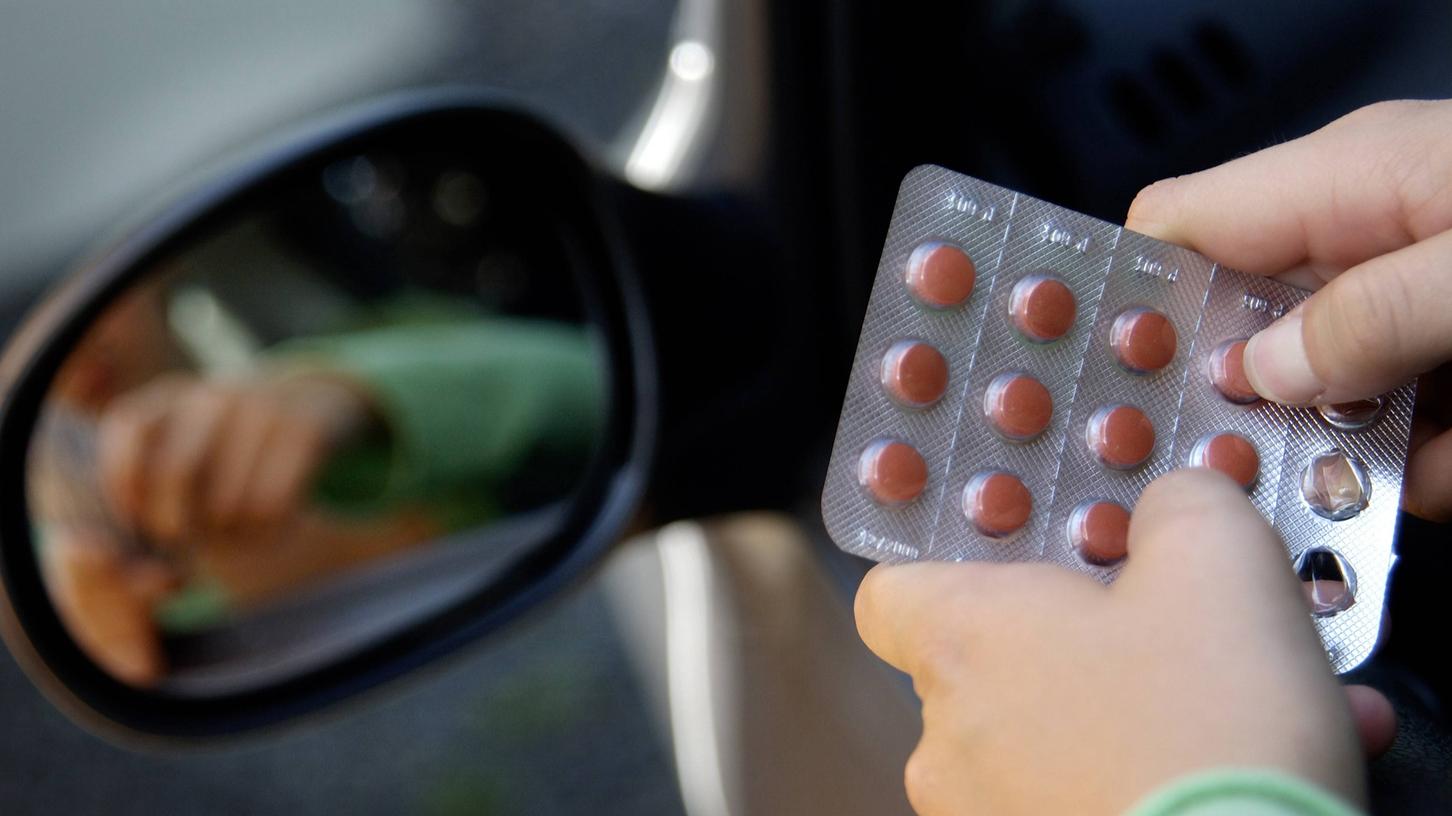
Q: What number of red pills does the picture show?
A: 11